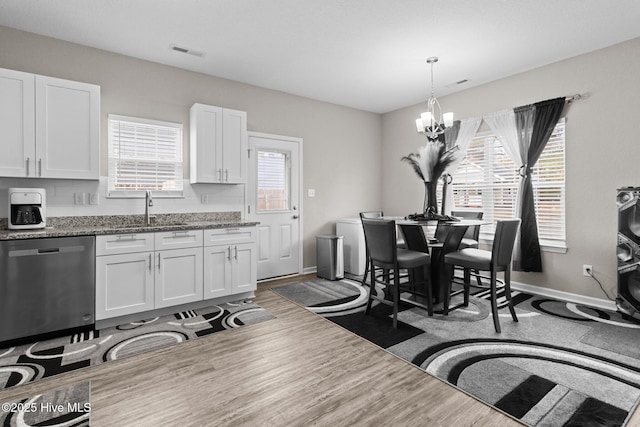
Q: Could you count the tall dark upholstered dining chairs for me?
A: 4